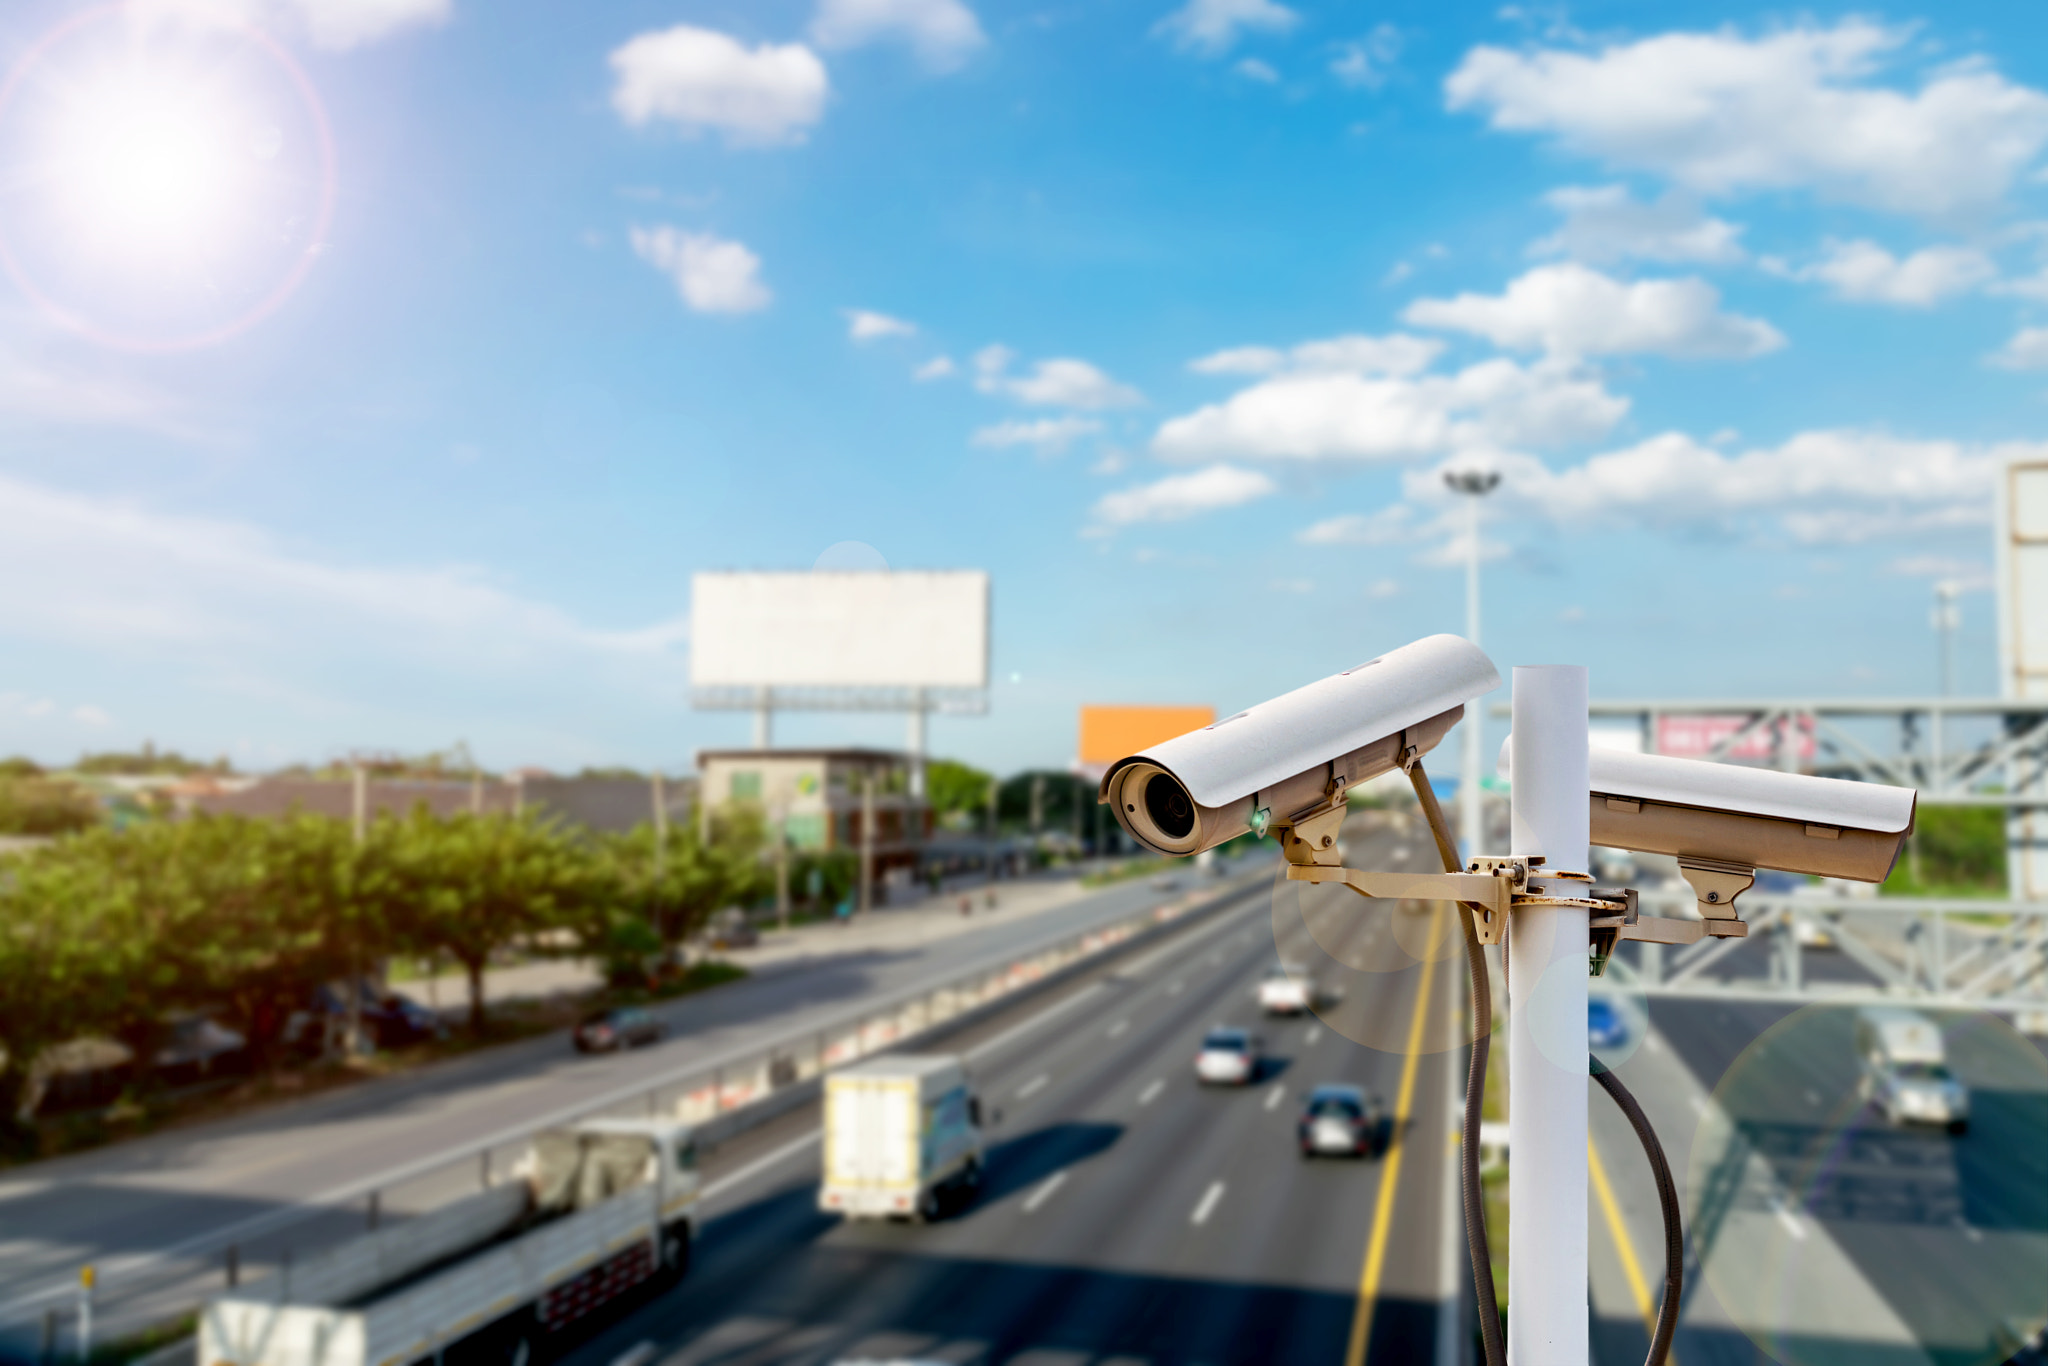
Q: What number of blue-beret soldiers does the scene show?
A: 0